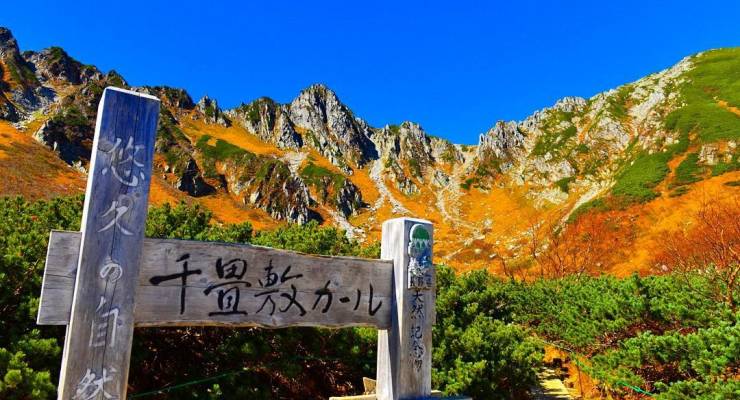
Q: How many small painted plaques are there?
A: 1